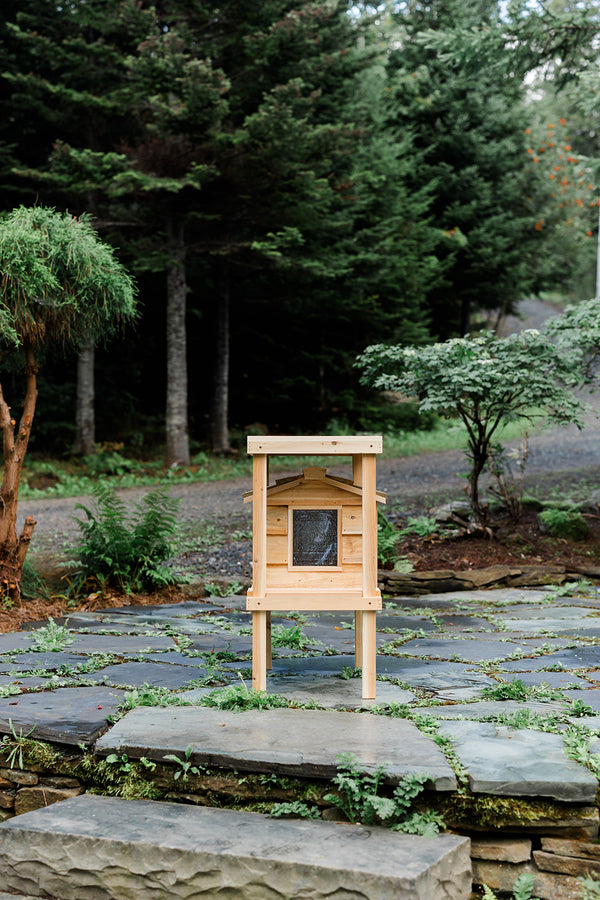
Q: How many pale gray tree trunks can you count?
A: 3